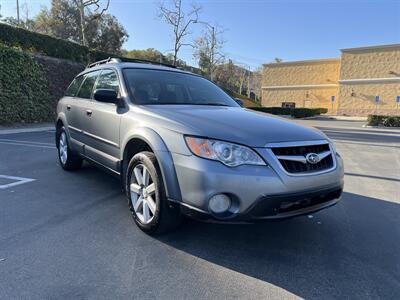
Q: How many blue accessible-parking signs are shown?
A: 3